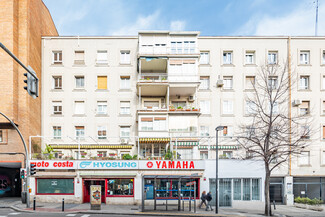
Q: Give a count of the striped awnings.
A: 4